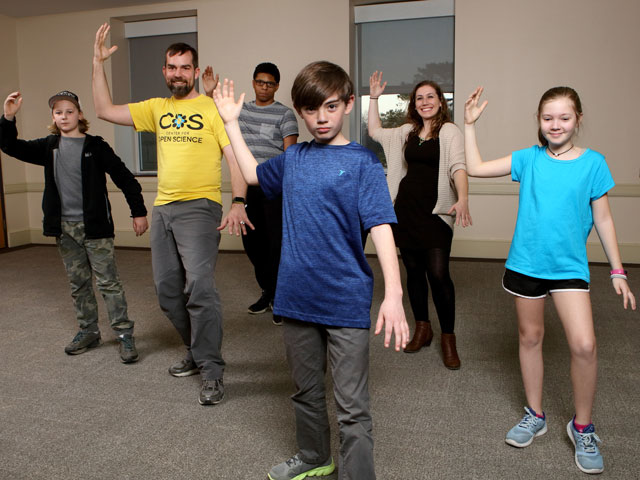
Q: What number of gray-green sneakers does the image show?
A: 1